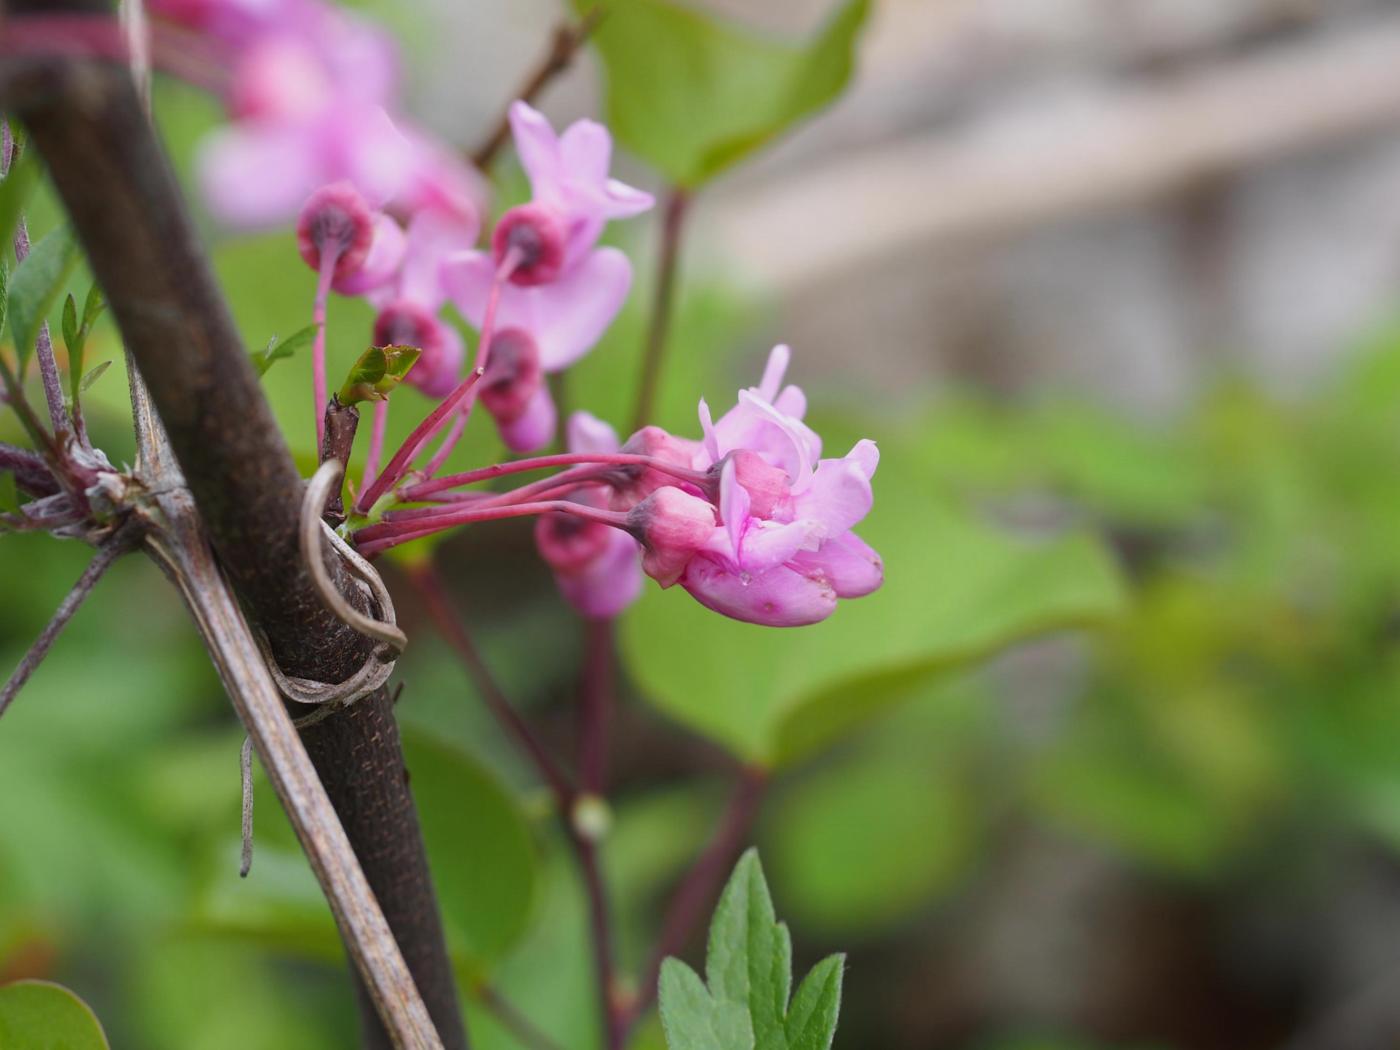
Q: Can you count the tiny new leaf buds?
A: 1